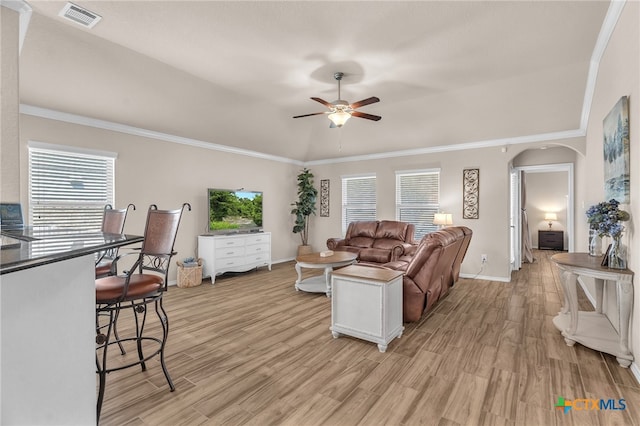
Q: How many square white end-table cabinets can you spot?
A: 1